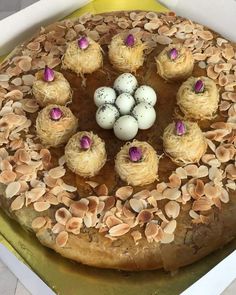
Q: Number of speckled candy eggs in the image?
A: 7